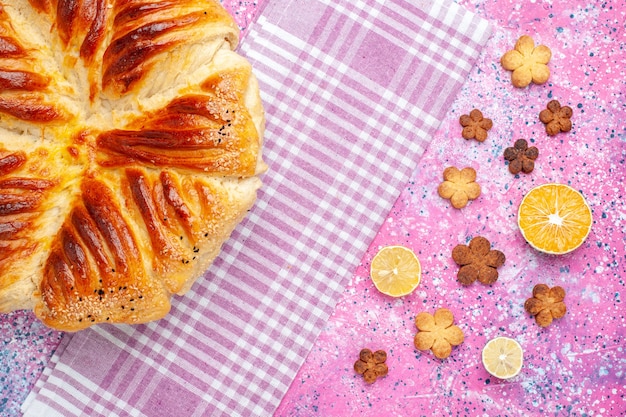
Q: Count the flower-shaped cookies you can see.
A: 9